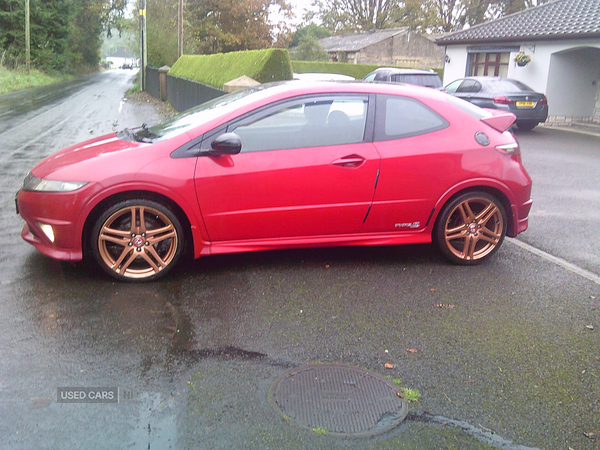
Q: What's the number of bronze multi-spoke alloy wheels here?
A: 2